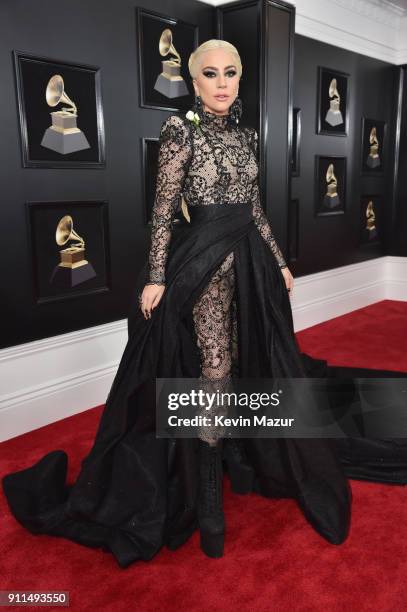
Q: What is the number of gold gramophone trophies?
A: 7